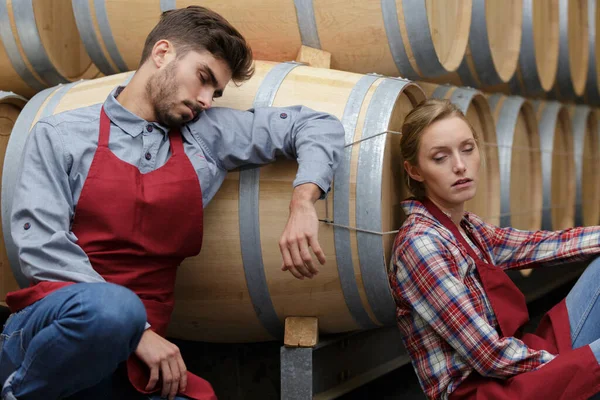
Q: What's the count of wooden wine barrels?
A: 12